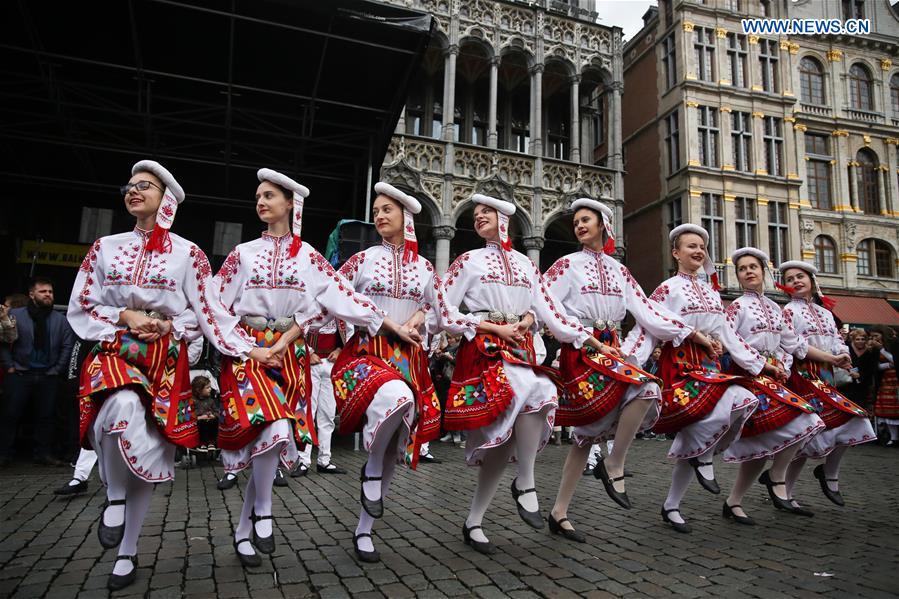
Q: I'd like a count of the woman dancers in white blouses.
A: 8